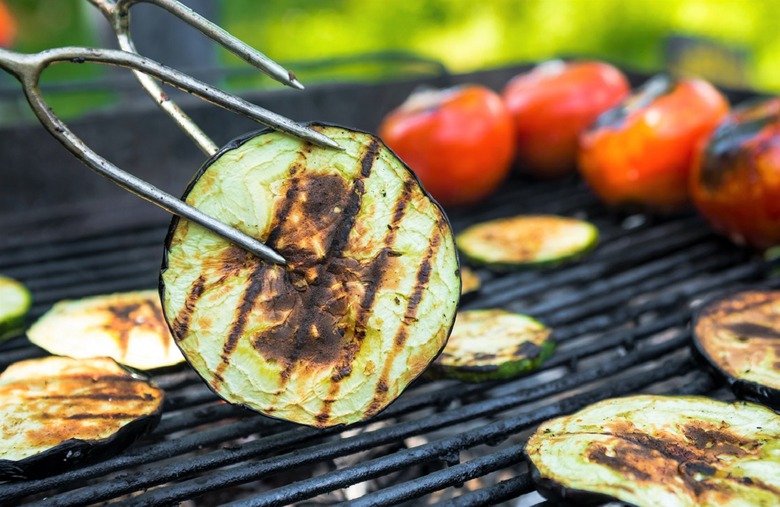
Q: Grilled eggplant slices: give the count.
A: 5